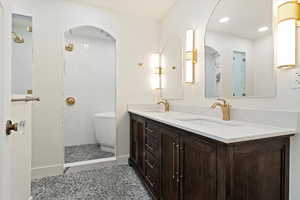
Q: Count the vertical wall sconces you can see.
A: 3